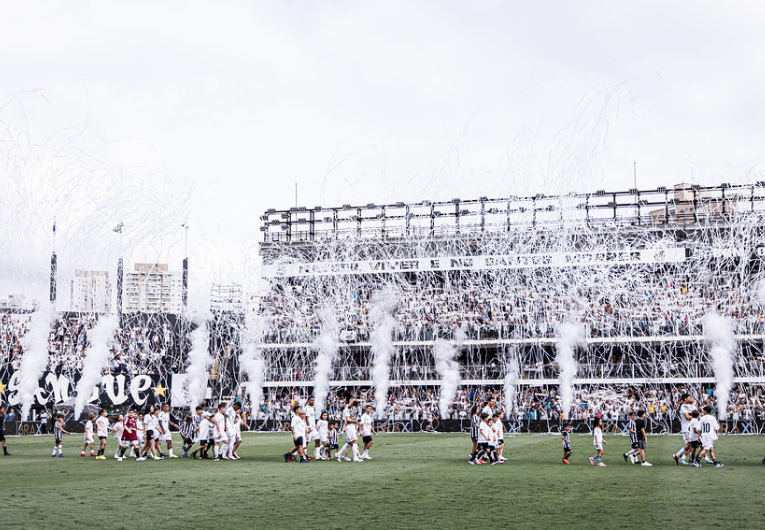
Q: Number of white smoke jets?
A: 10